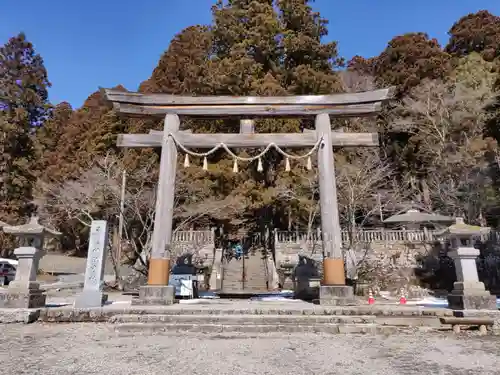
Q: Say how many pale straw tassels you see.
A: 6